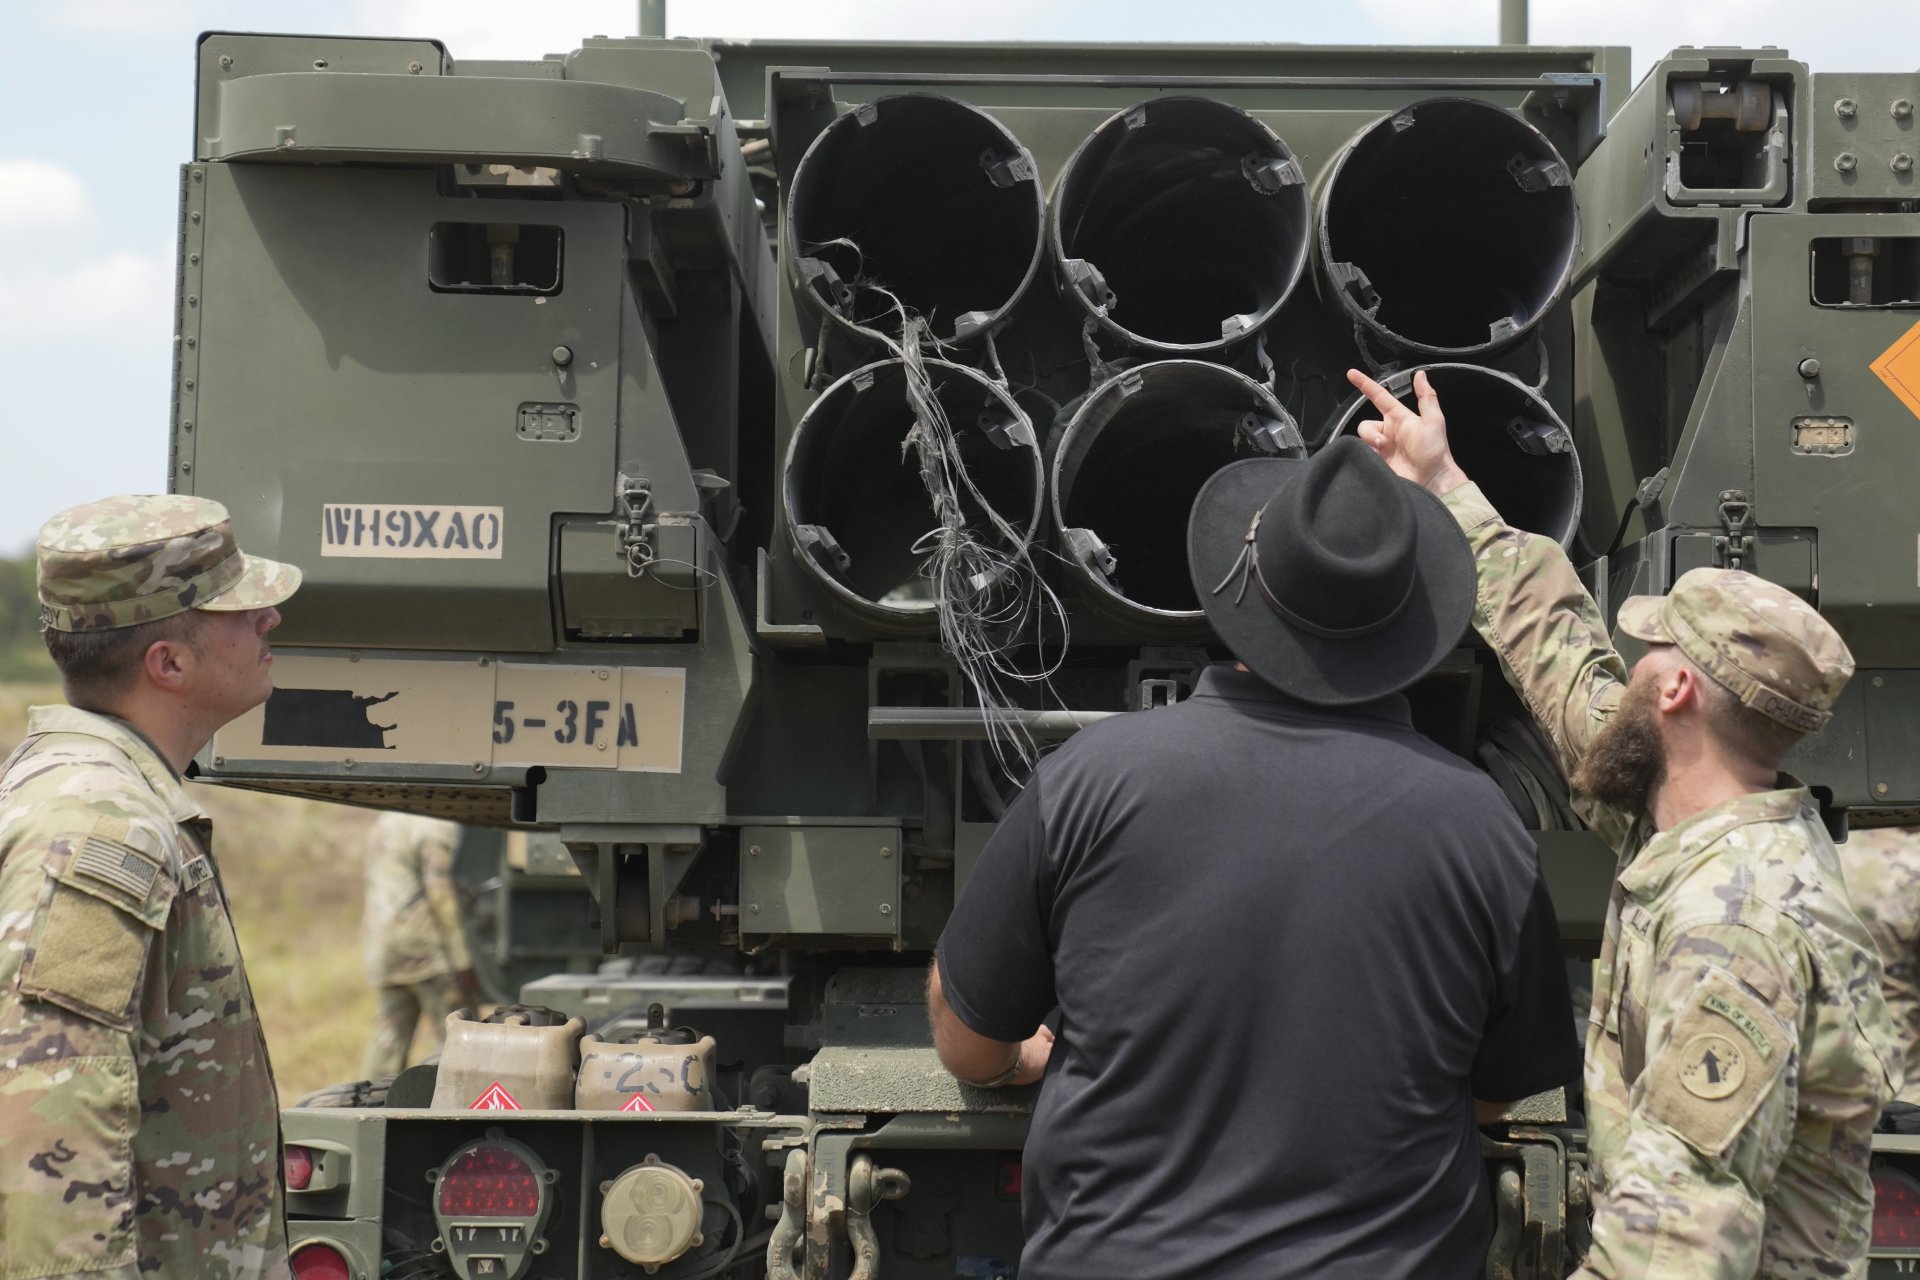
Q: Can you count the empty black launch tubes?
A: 6